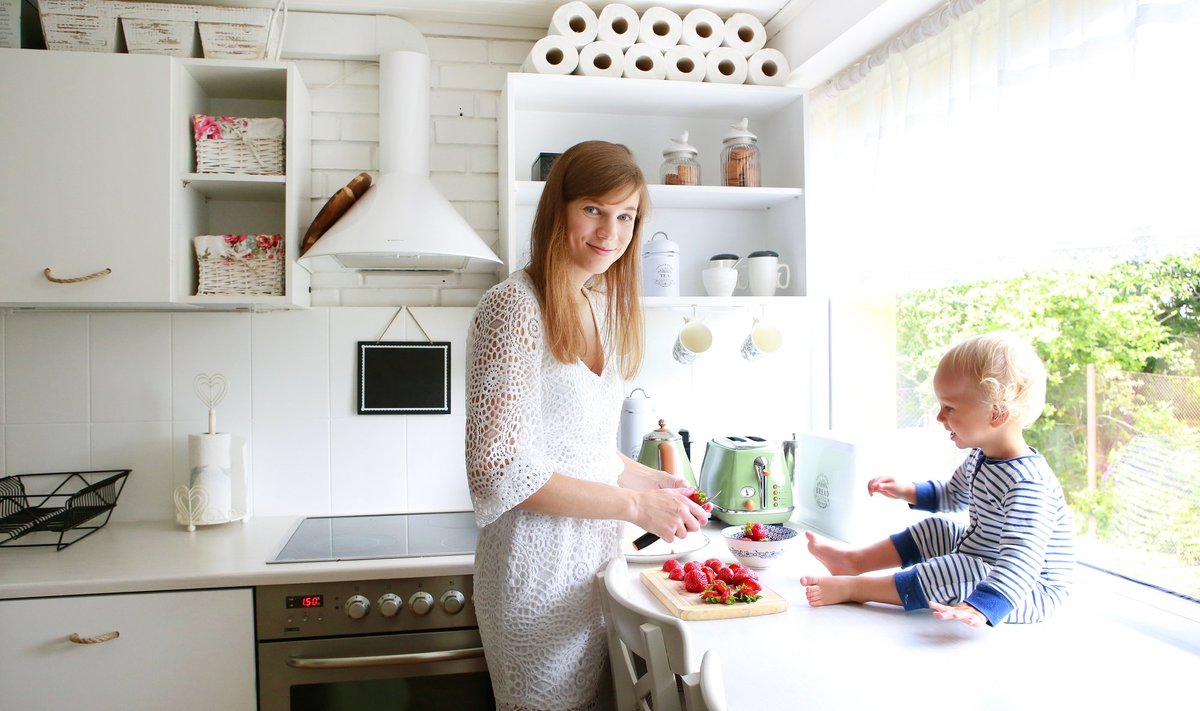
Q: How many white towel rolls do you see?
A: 12